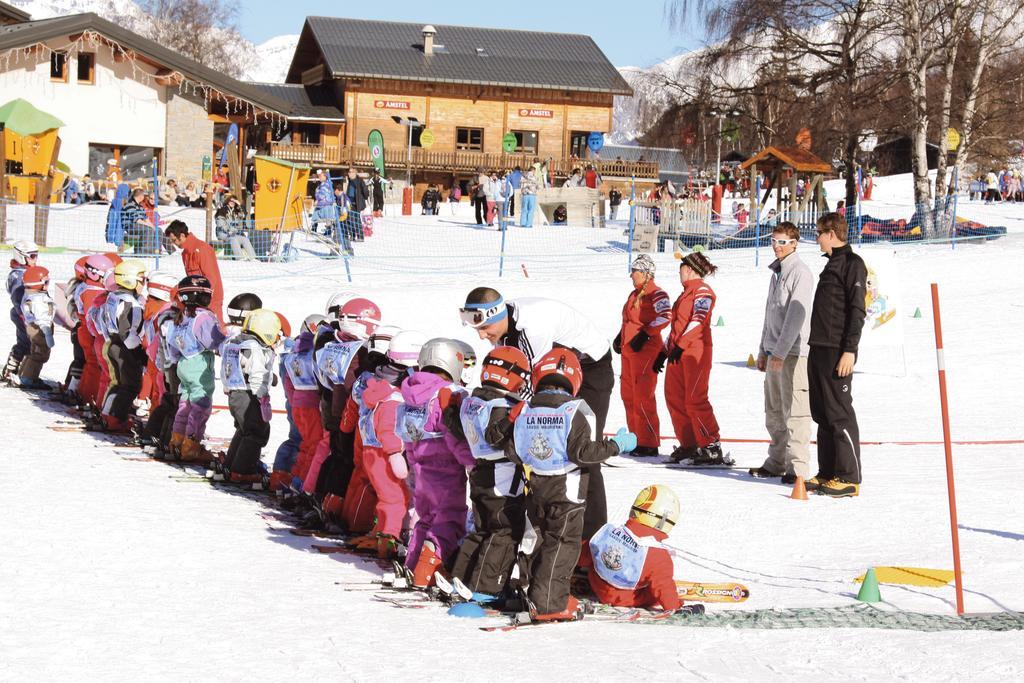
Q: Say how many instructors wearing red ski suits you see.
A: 3